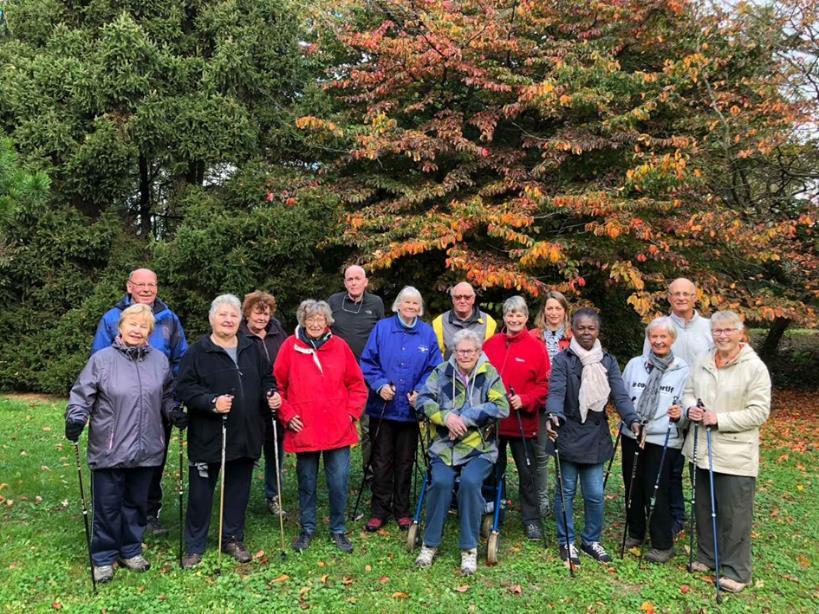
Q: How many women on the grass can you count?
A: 11